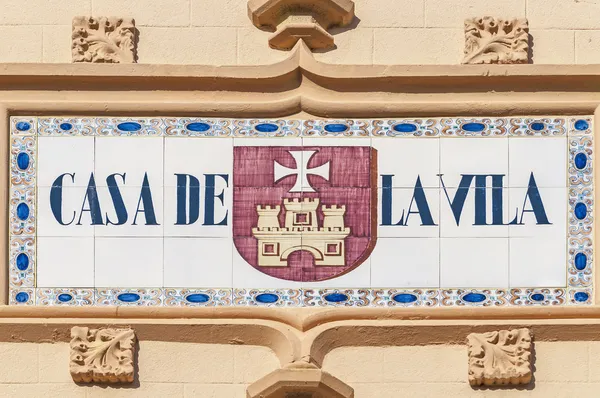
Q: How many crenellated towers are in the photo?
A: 3